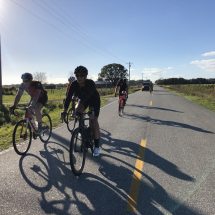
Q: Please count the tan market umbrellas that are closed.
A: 0